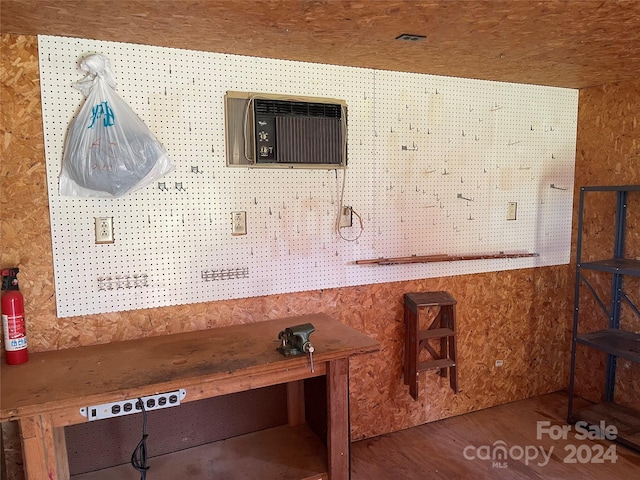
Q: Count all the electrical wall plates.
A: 4